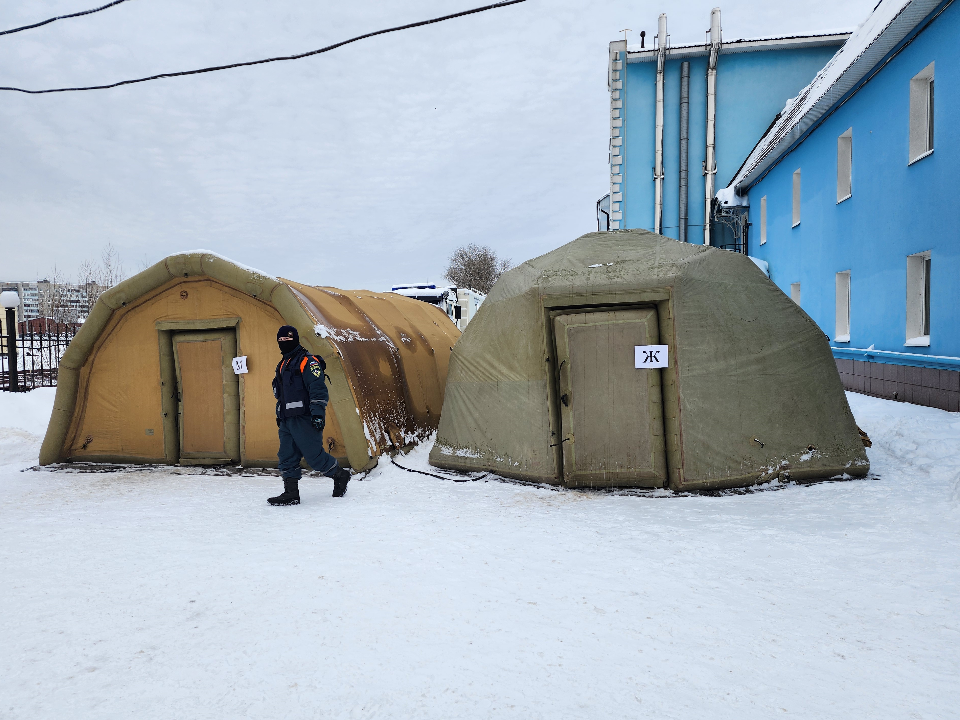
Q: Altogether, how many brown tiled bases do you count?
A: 1